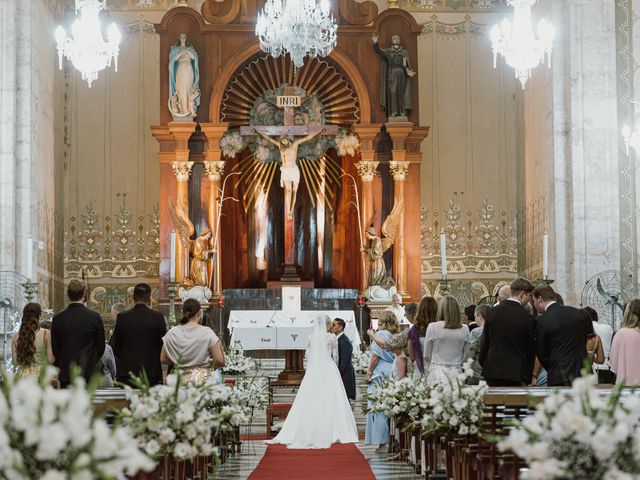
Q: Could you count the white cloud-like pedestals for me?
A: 2